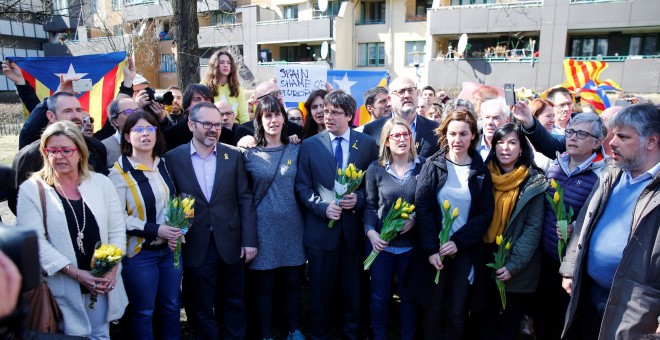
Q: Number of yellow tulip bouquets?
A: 7